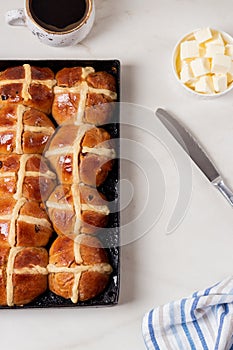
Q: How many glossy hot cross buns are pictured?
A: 9